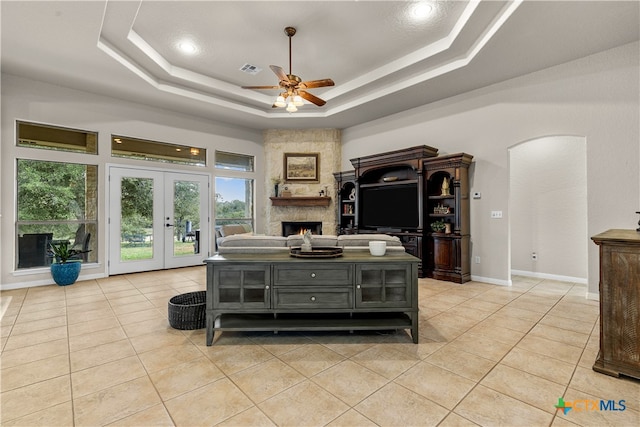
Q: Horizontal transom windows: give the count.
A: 3